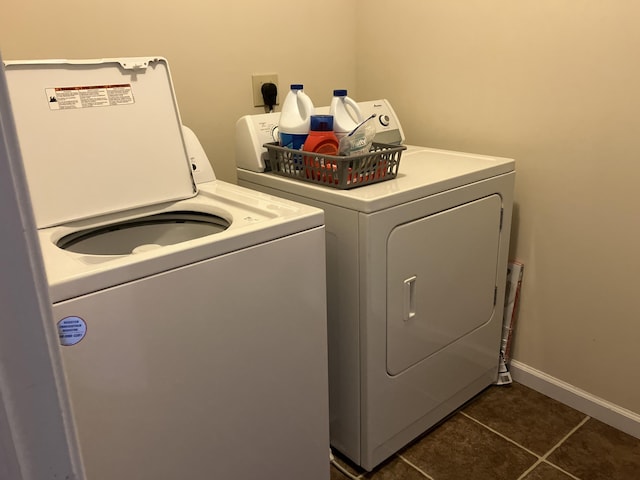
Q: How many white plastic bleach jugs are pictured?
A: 2